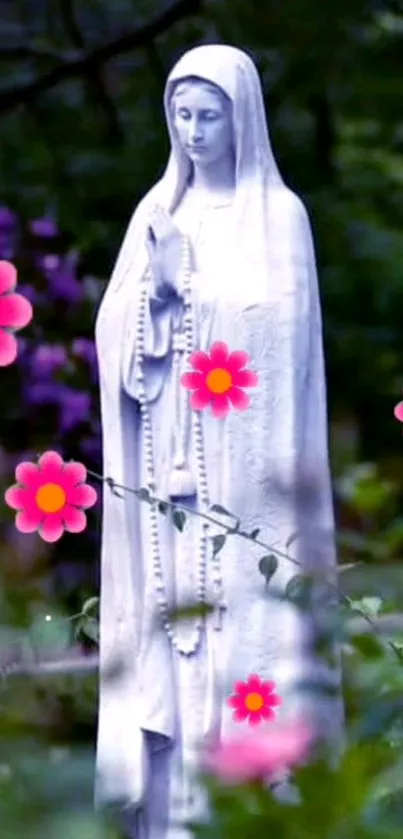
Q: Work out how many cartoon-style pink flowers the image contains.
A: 5